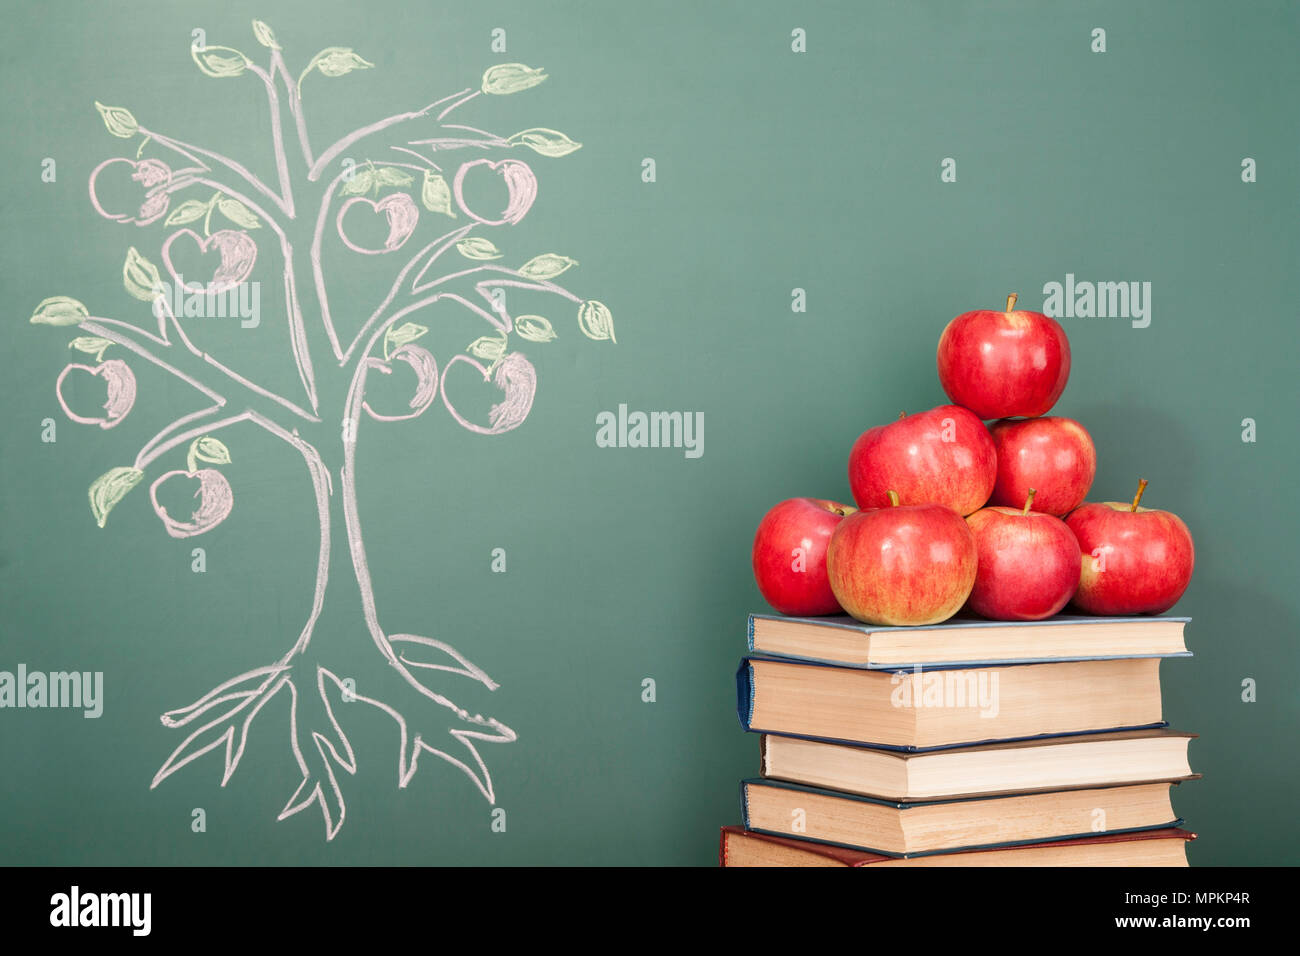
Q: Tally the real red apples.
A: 7